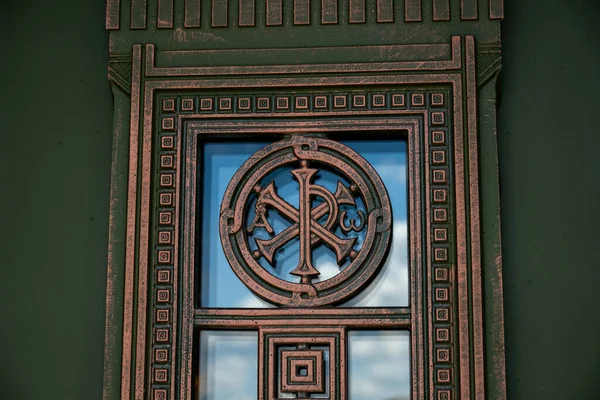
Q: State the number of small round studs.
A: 6